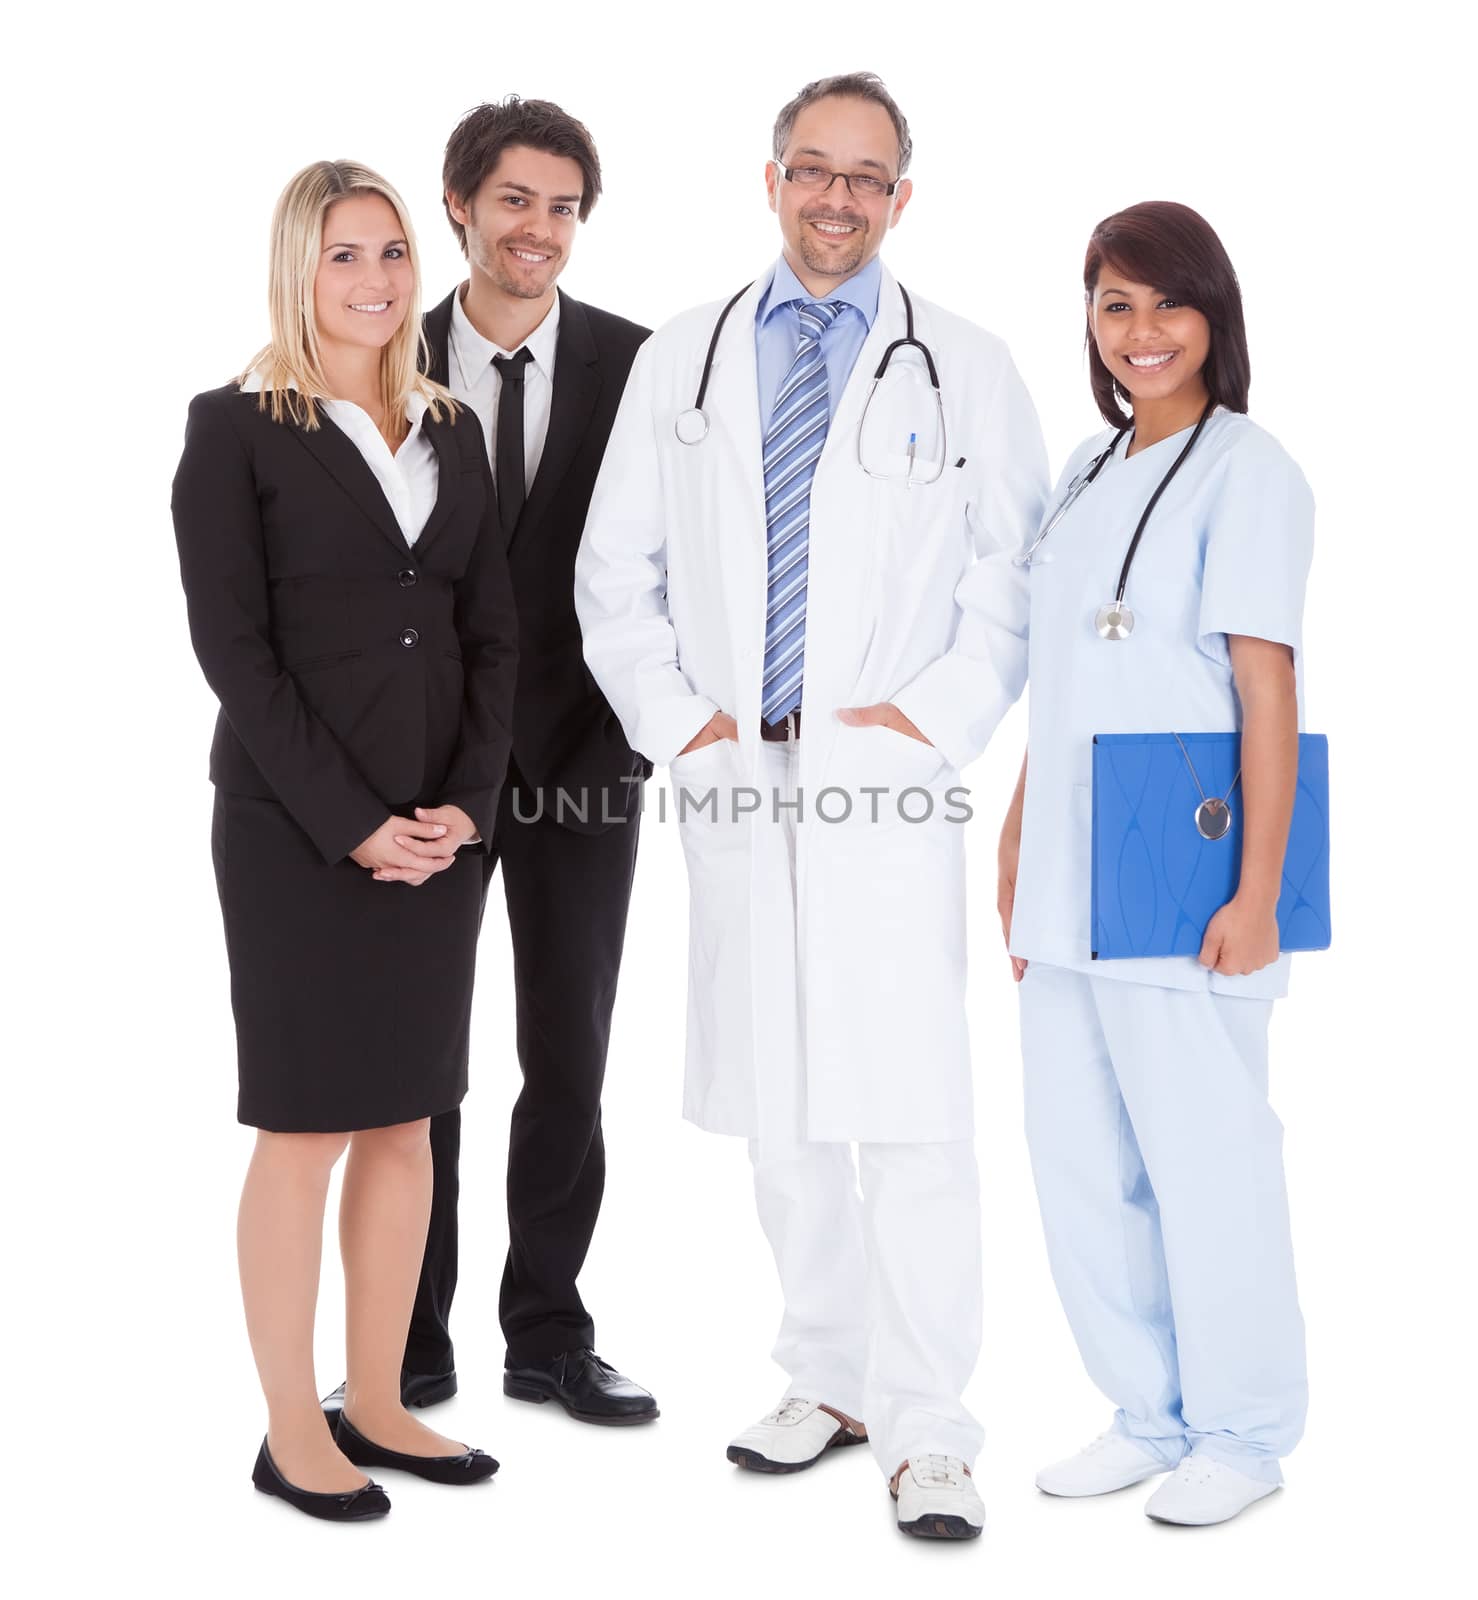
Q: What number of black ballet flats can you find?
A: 2